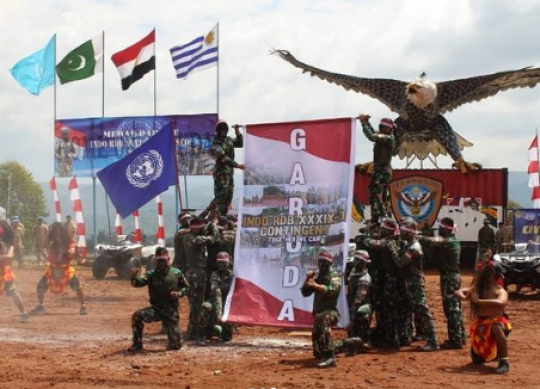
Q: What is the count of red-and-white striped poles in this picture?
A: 6